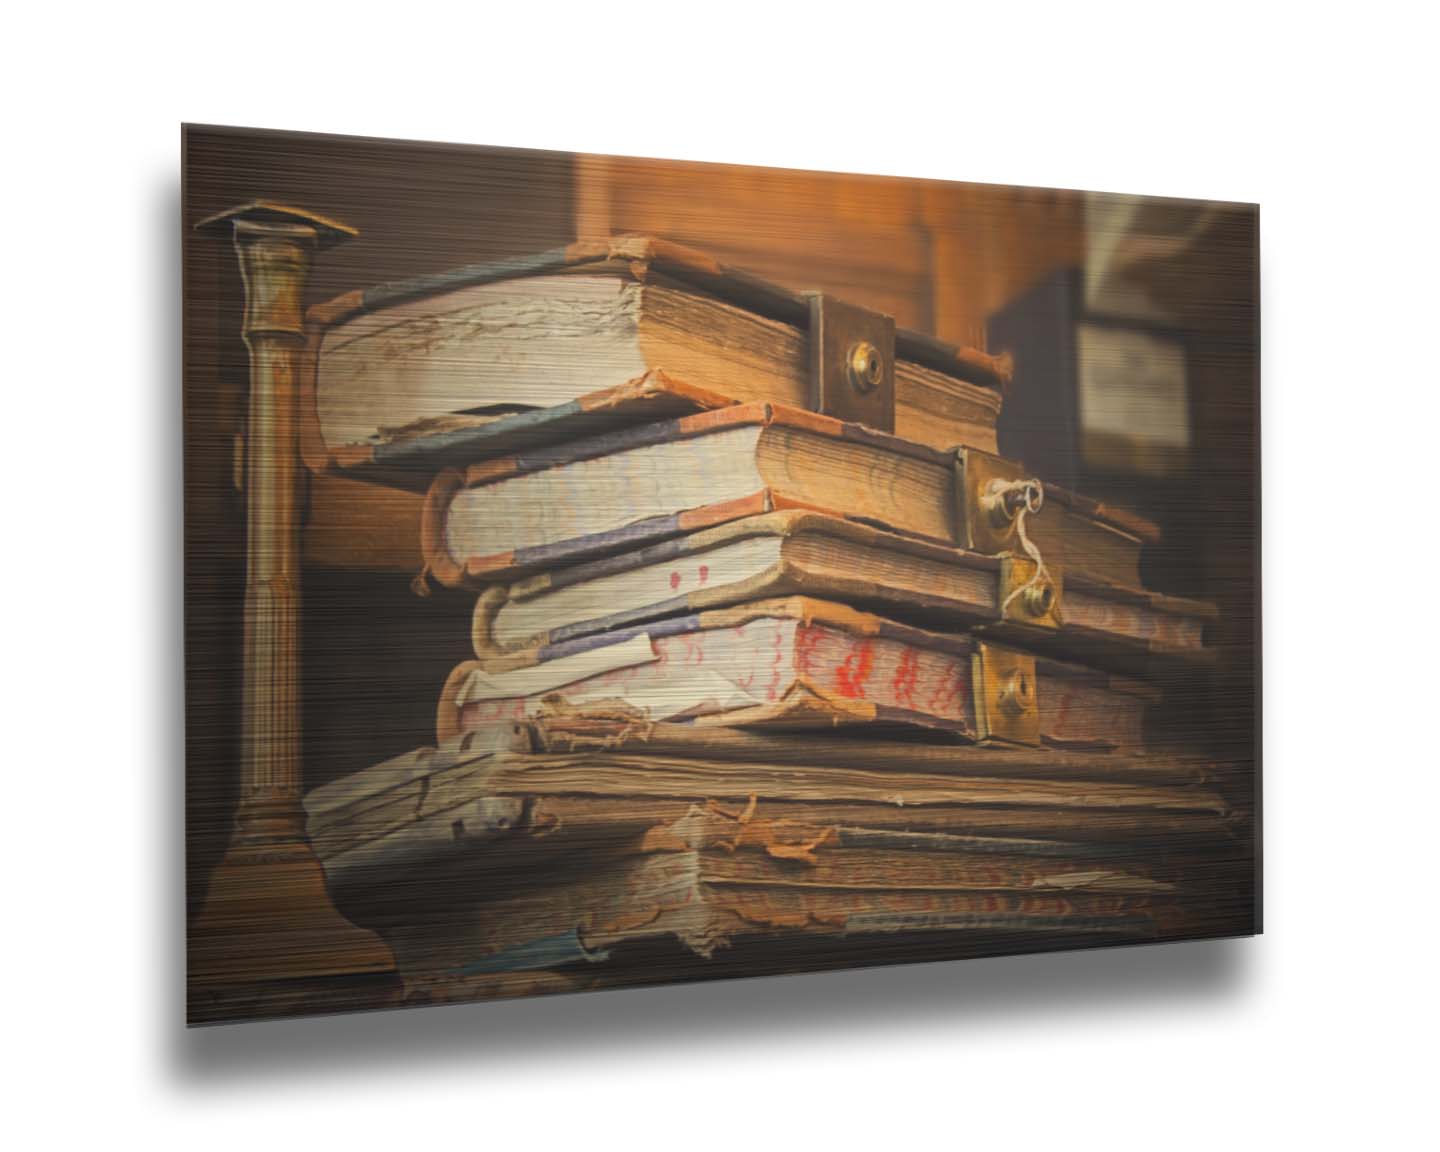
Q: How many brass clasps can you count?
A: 4